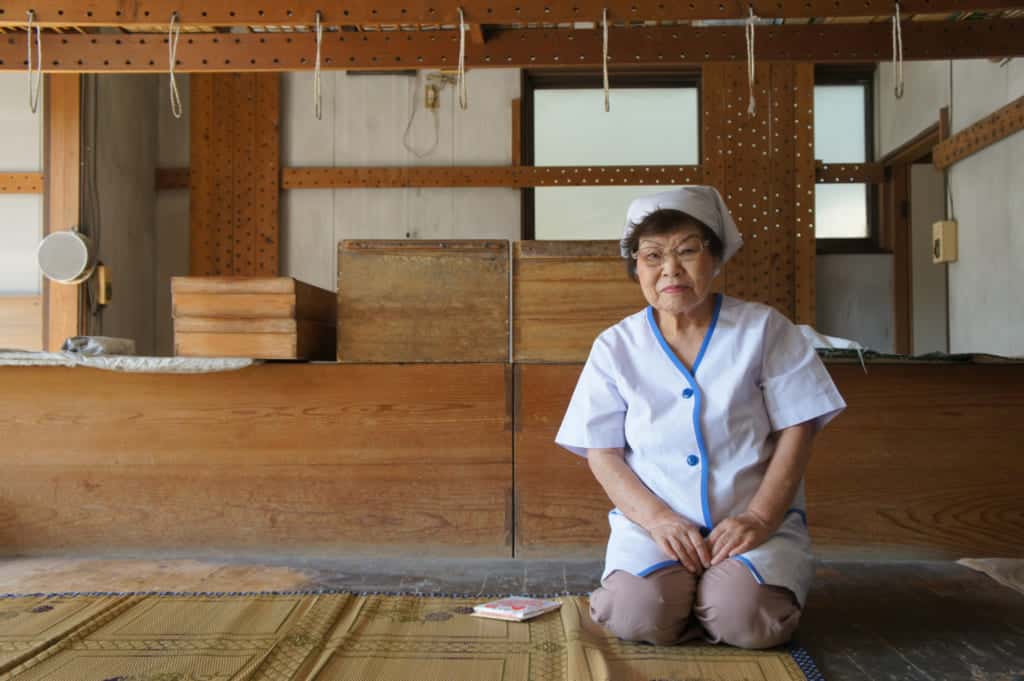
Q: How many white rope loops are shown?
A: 7